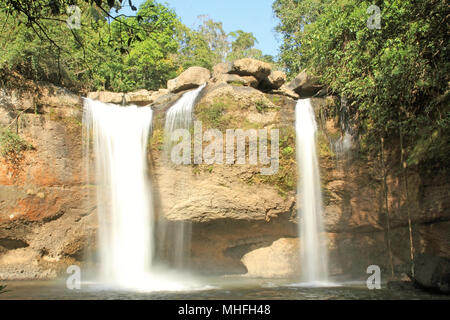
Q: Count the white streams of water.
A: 3